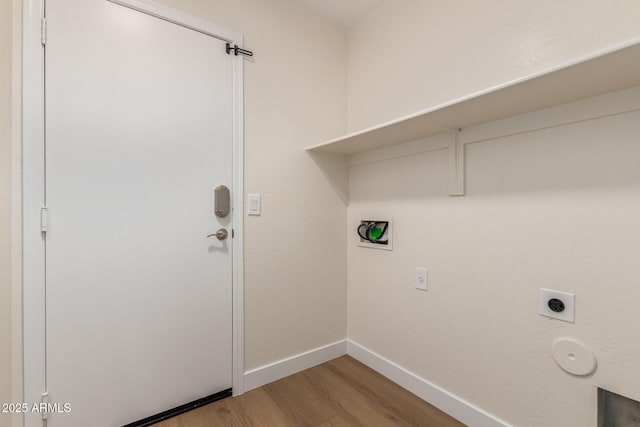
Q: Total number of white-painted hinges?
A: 3